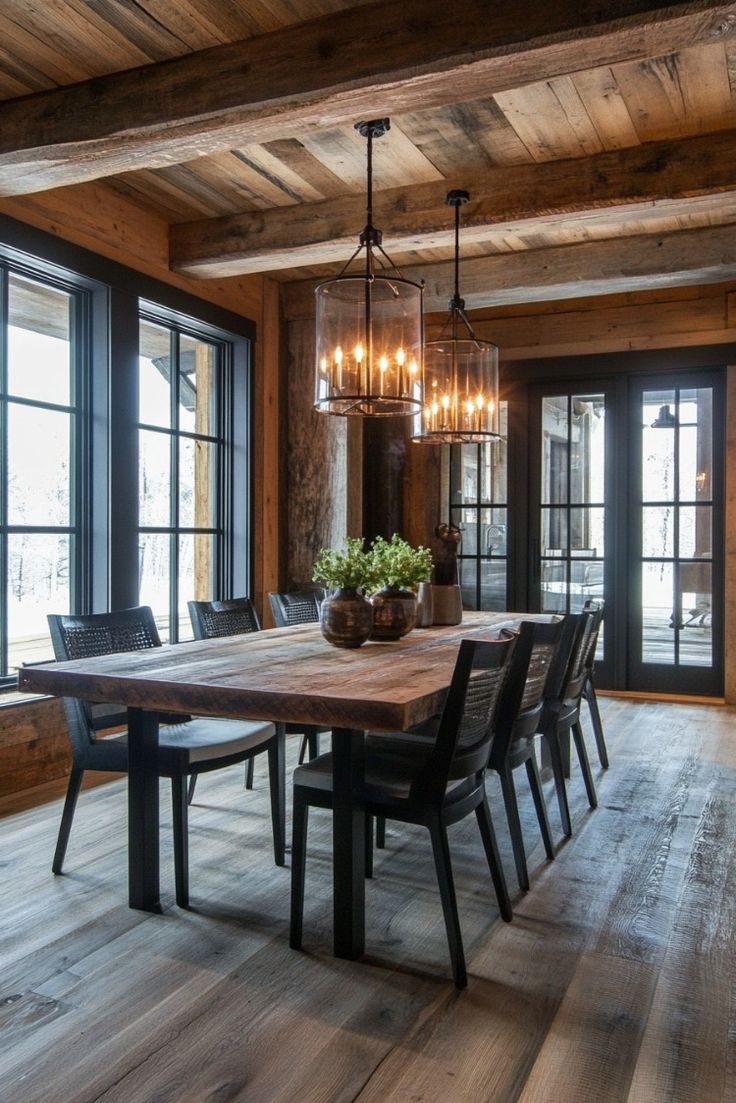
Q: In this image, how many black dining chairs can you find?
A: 7